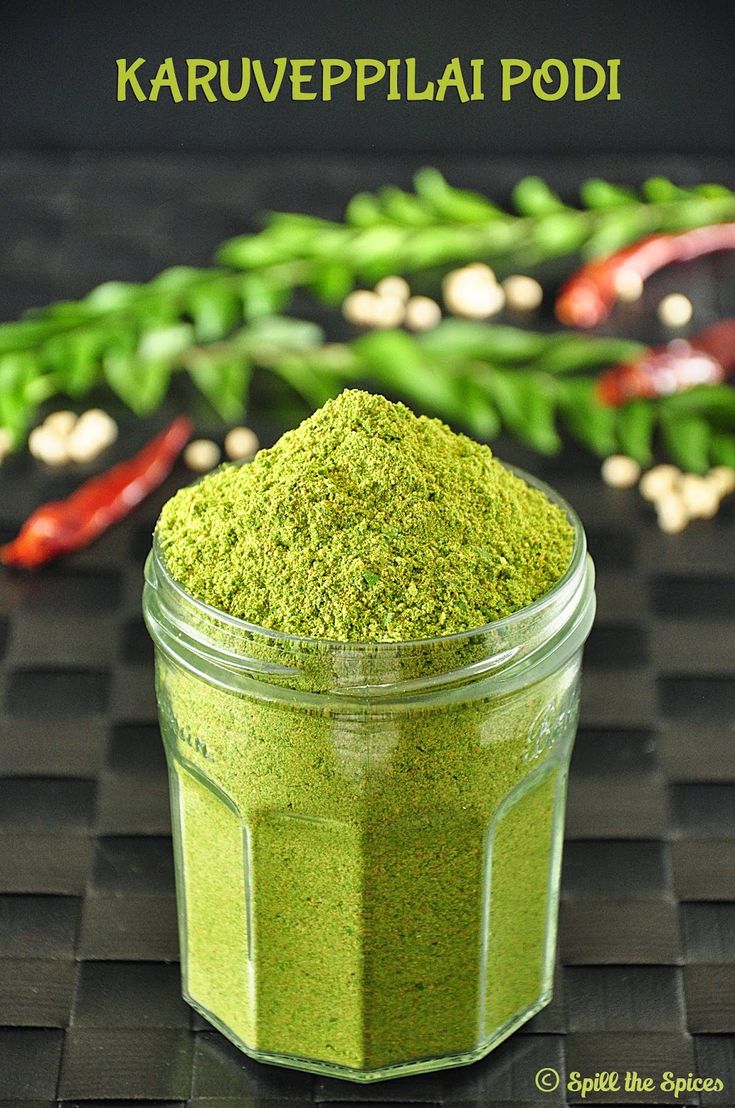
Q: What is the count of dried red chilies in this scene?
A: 3